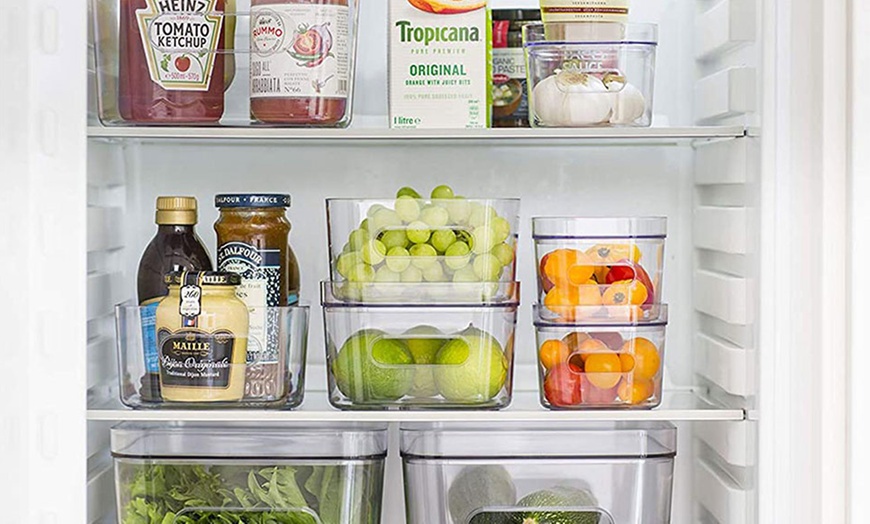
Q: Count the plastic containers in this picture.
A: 9